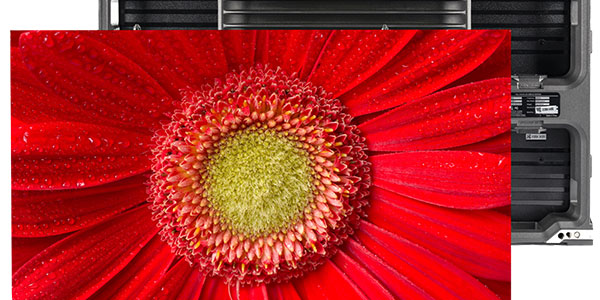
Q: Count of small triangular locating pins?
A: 2